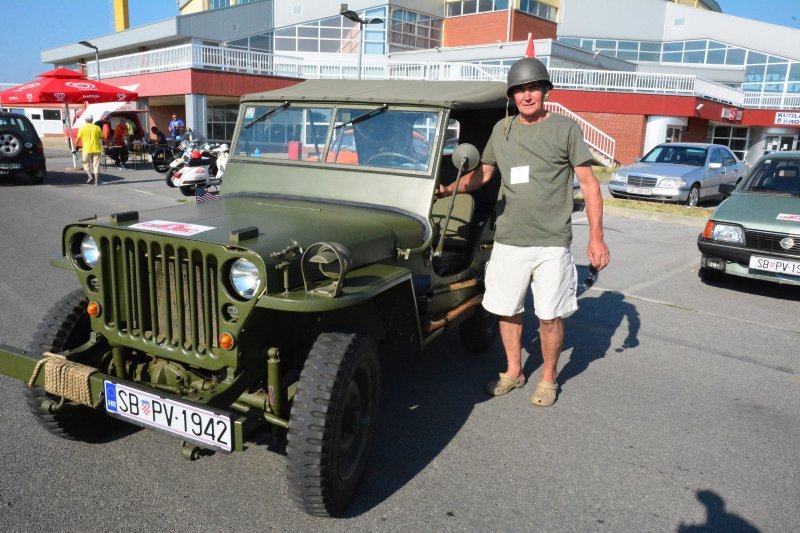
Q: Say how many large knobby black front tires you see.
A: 2